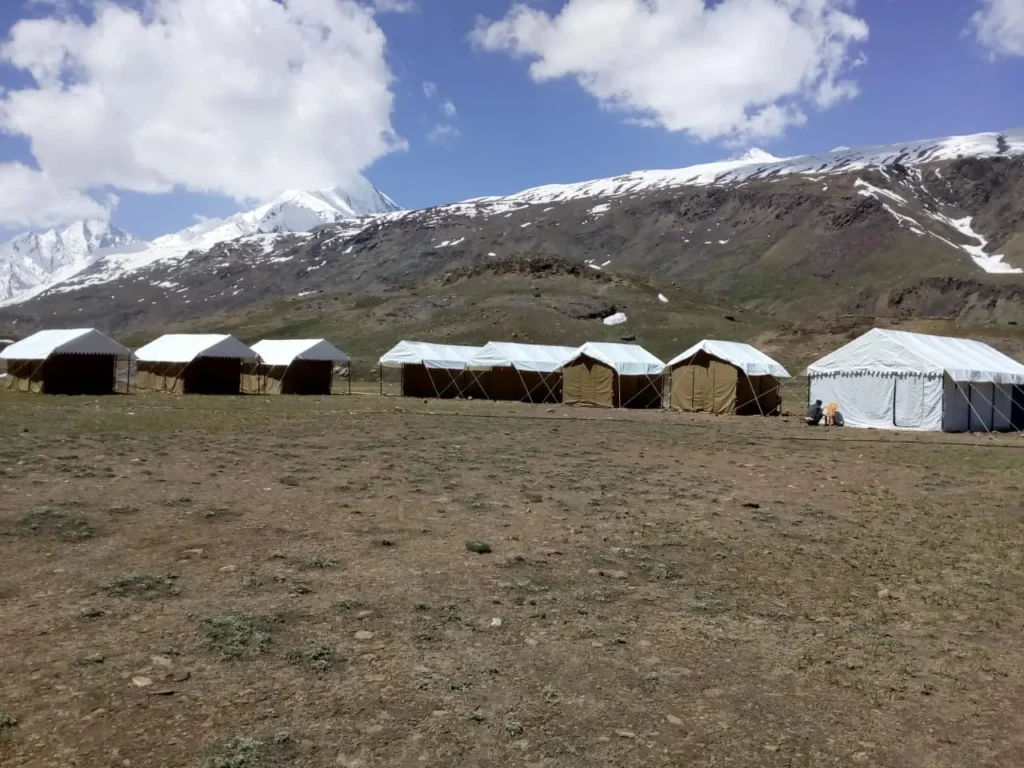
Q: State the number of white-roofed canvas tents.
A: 8